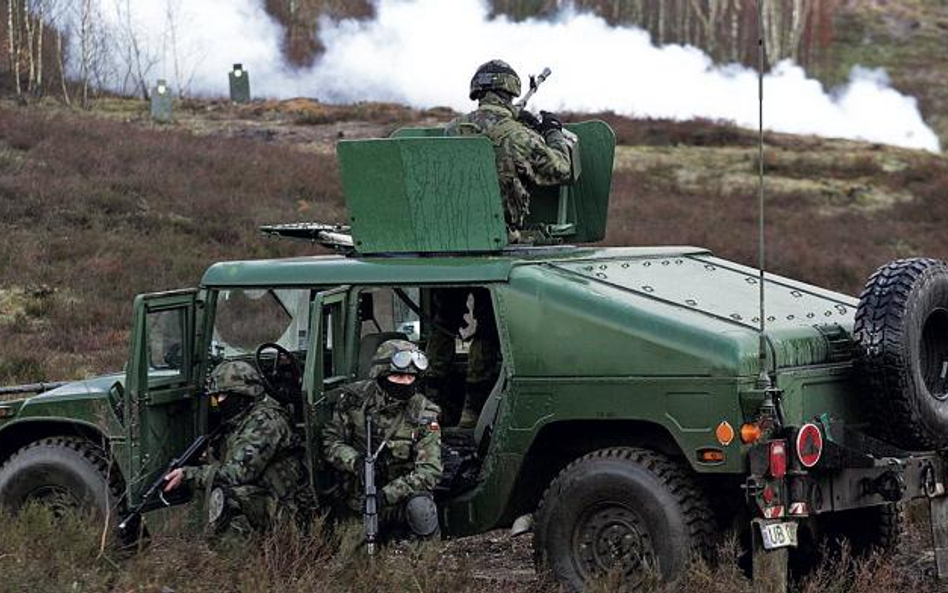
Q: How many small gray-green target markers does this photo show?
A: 2